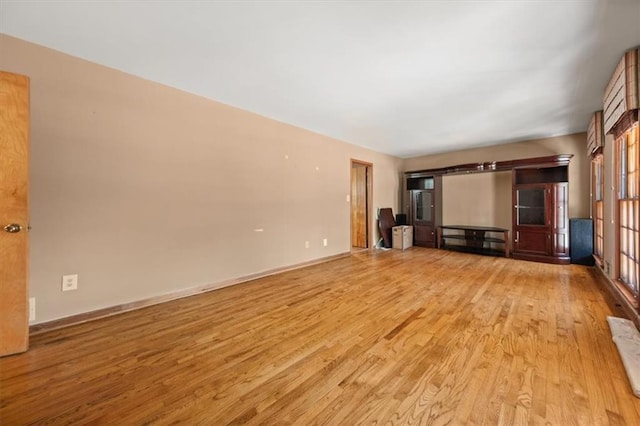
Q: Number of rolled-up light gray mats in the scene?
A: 1